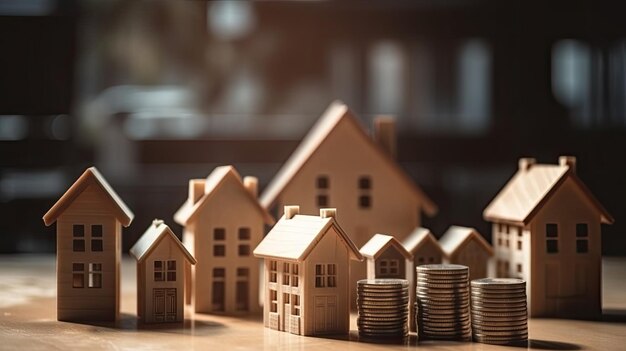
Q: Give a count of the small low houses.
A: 4